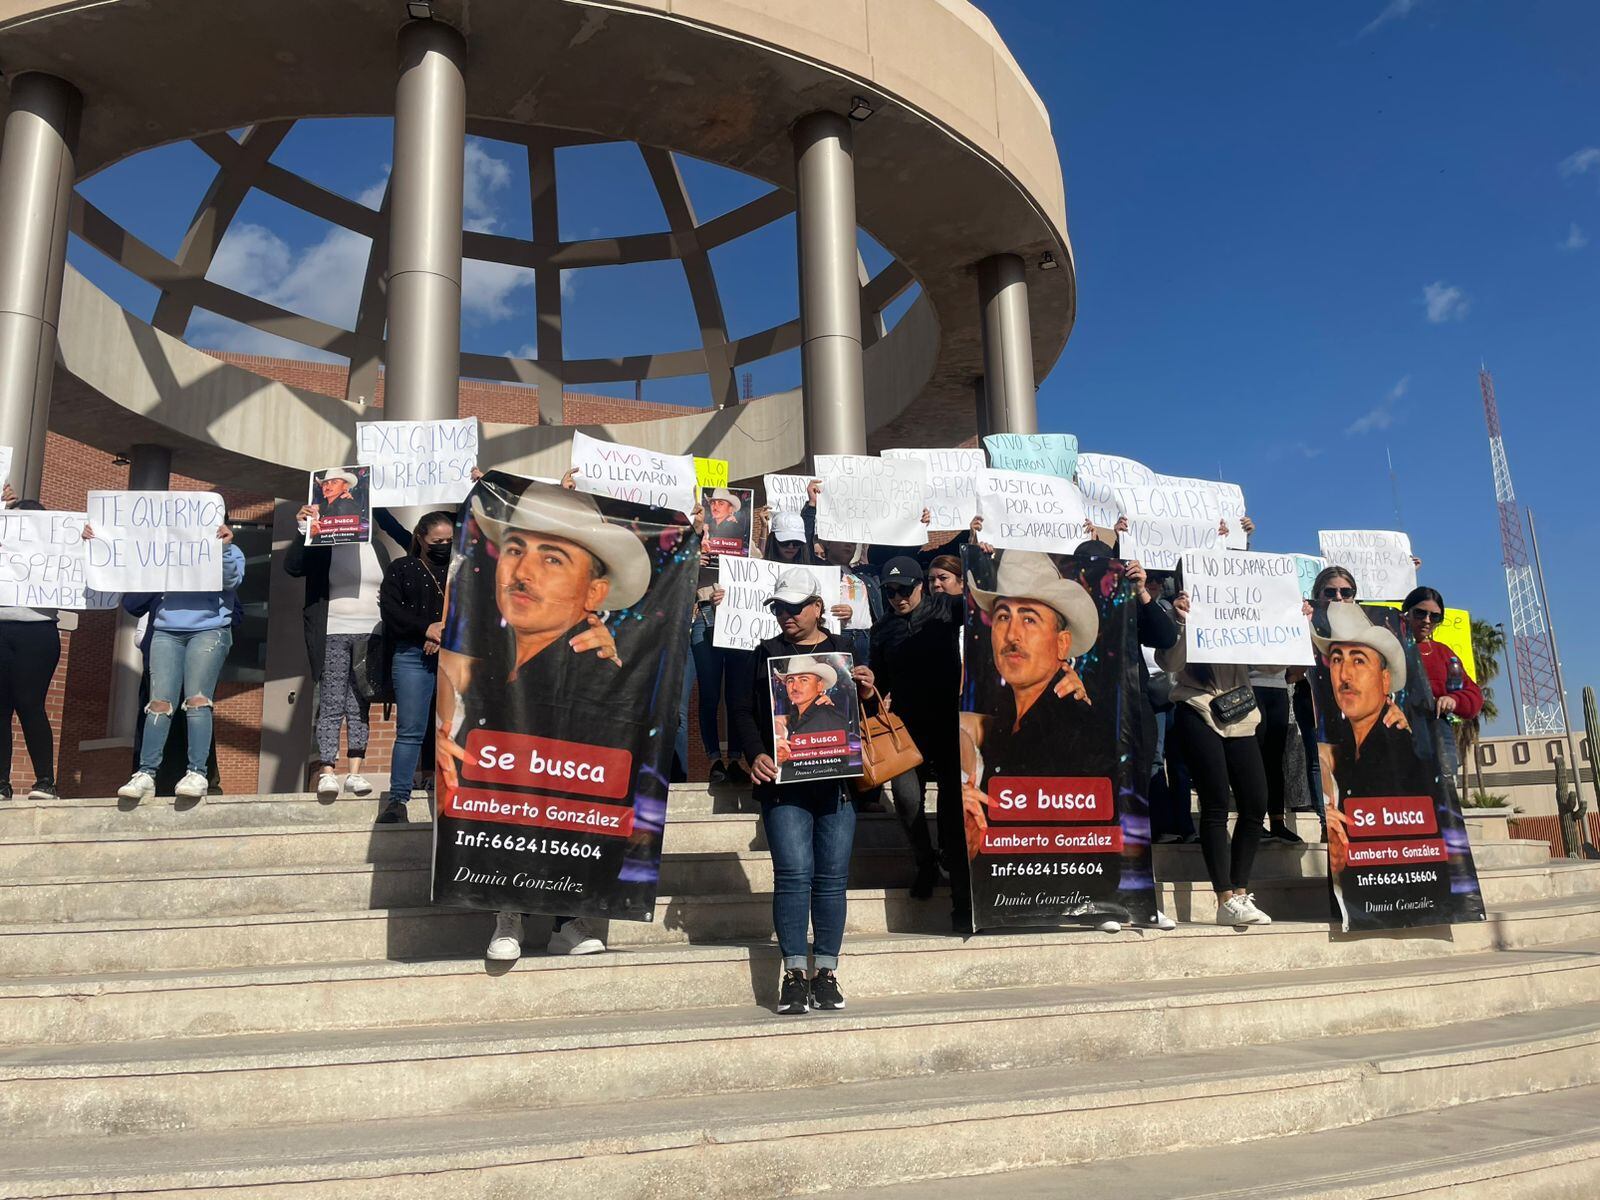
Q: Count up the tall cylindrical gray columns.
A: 4